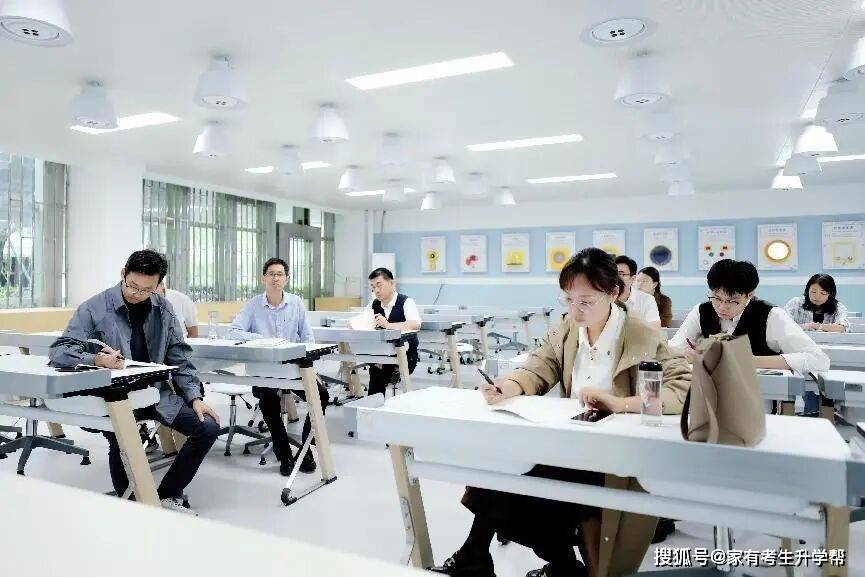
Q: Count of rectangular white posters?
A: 9